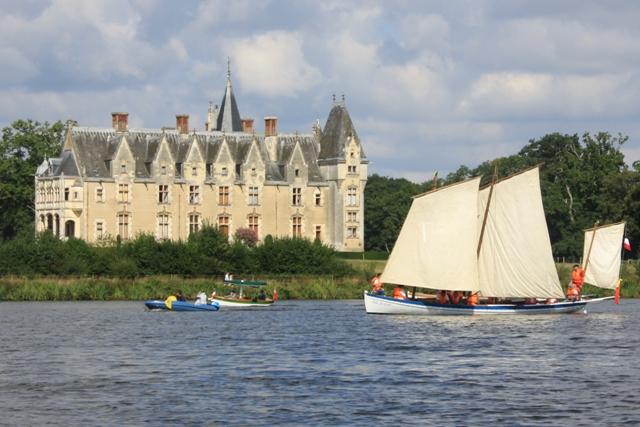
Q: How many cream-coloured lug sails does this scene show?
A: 3